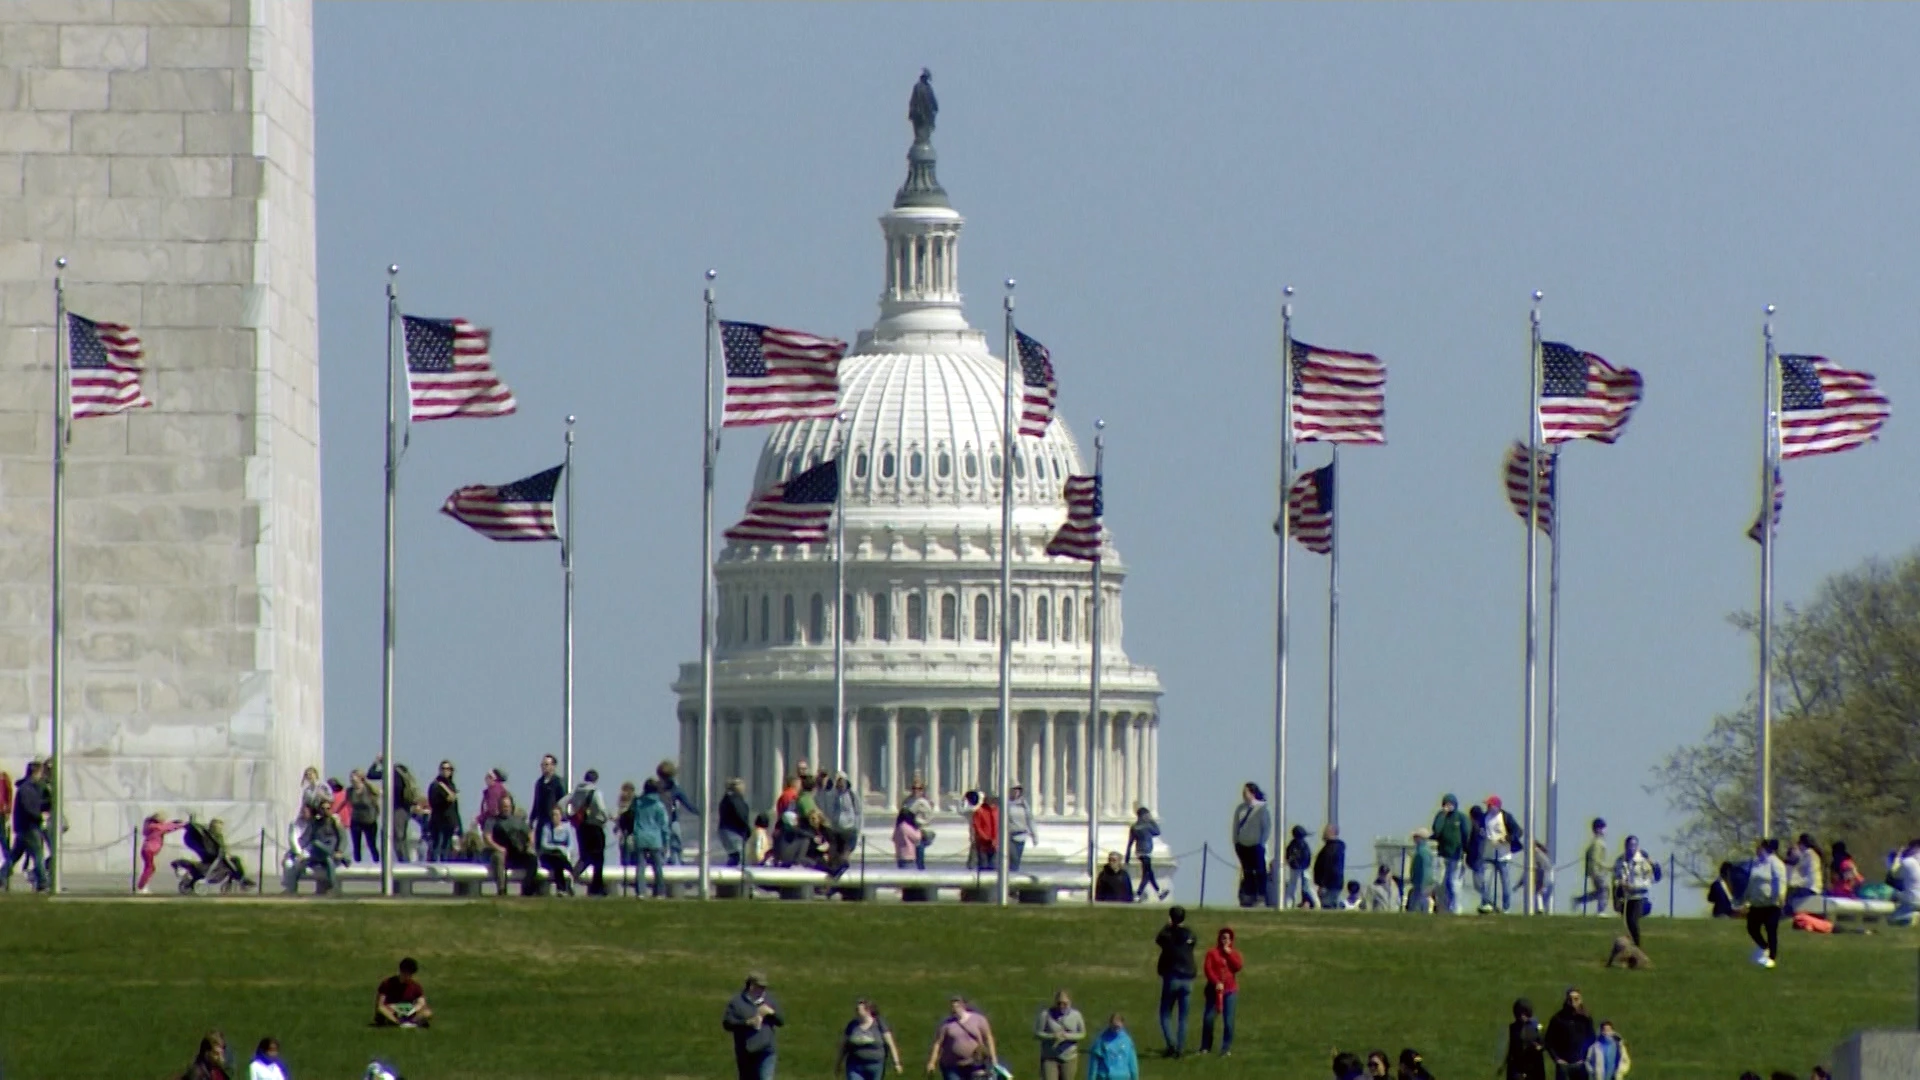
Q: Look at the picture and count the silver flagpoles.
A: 13